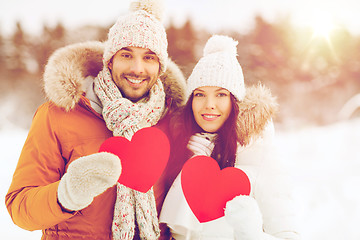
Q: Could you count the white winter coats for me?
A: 1